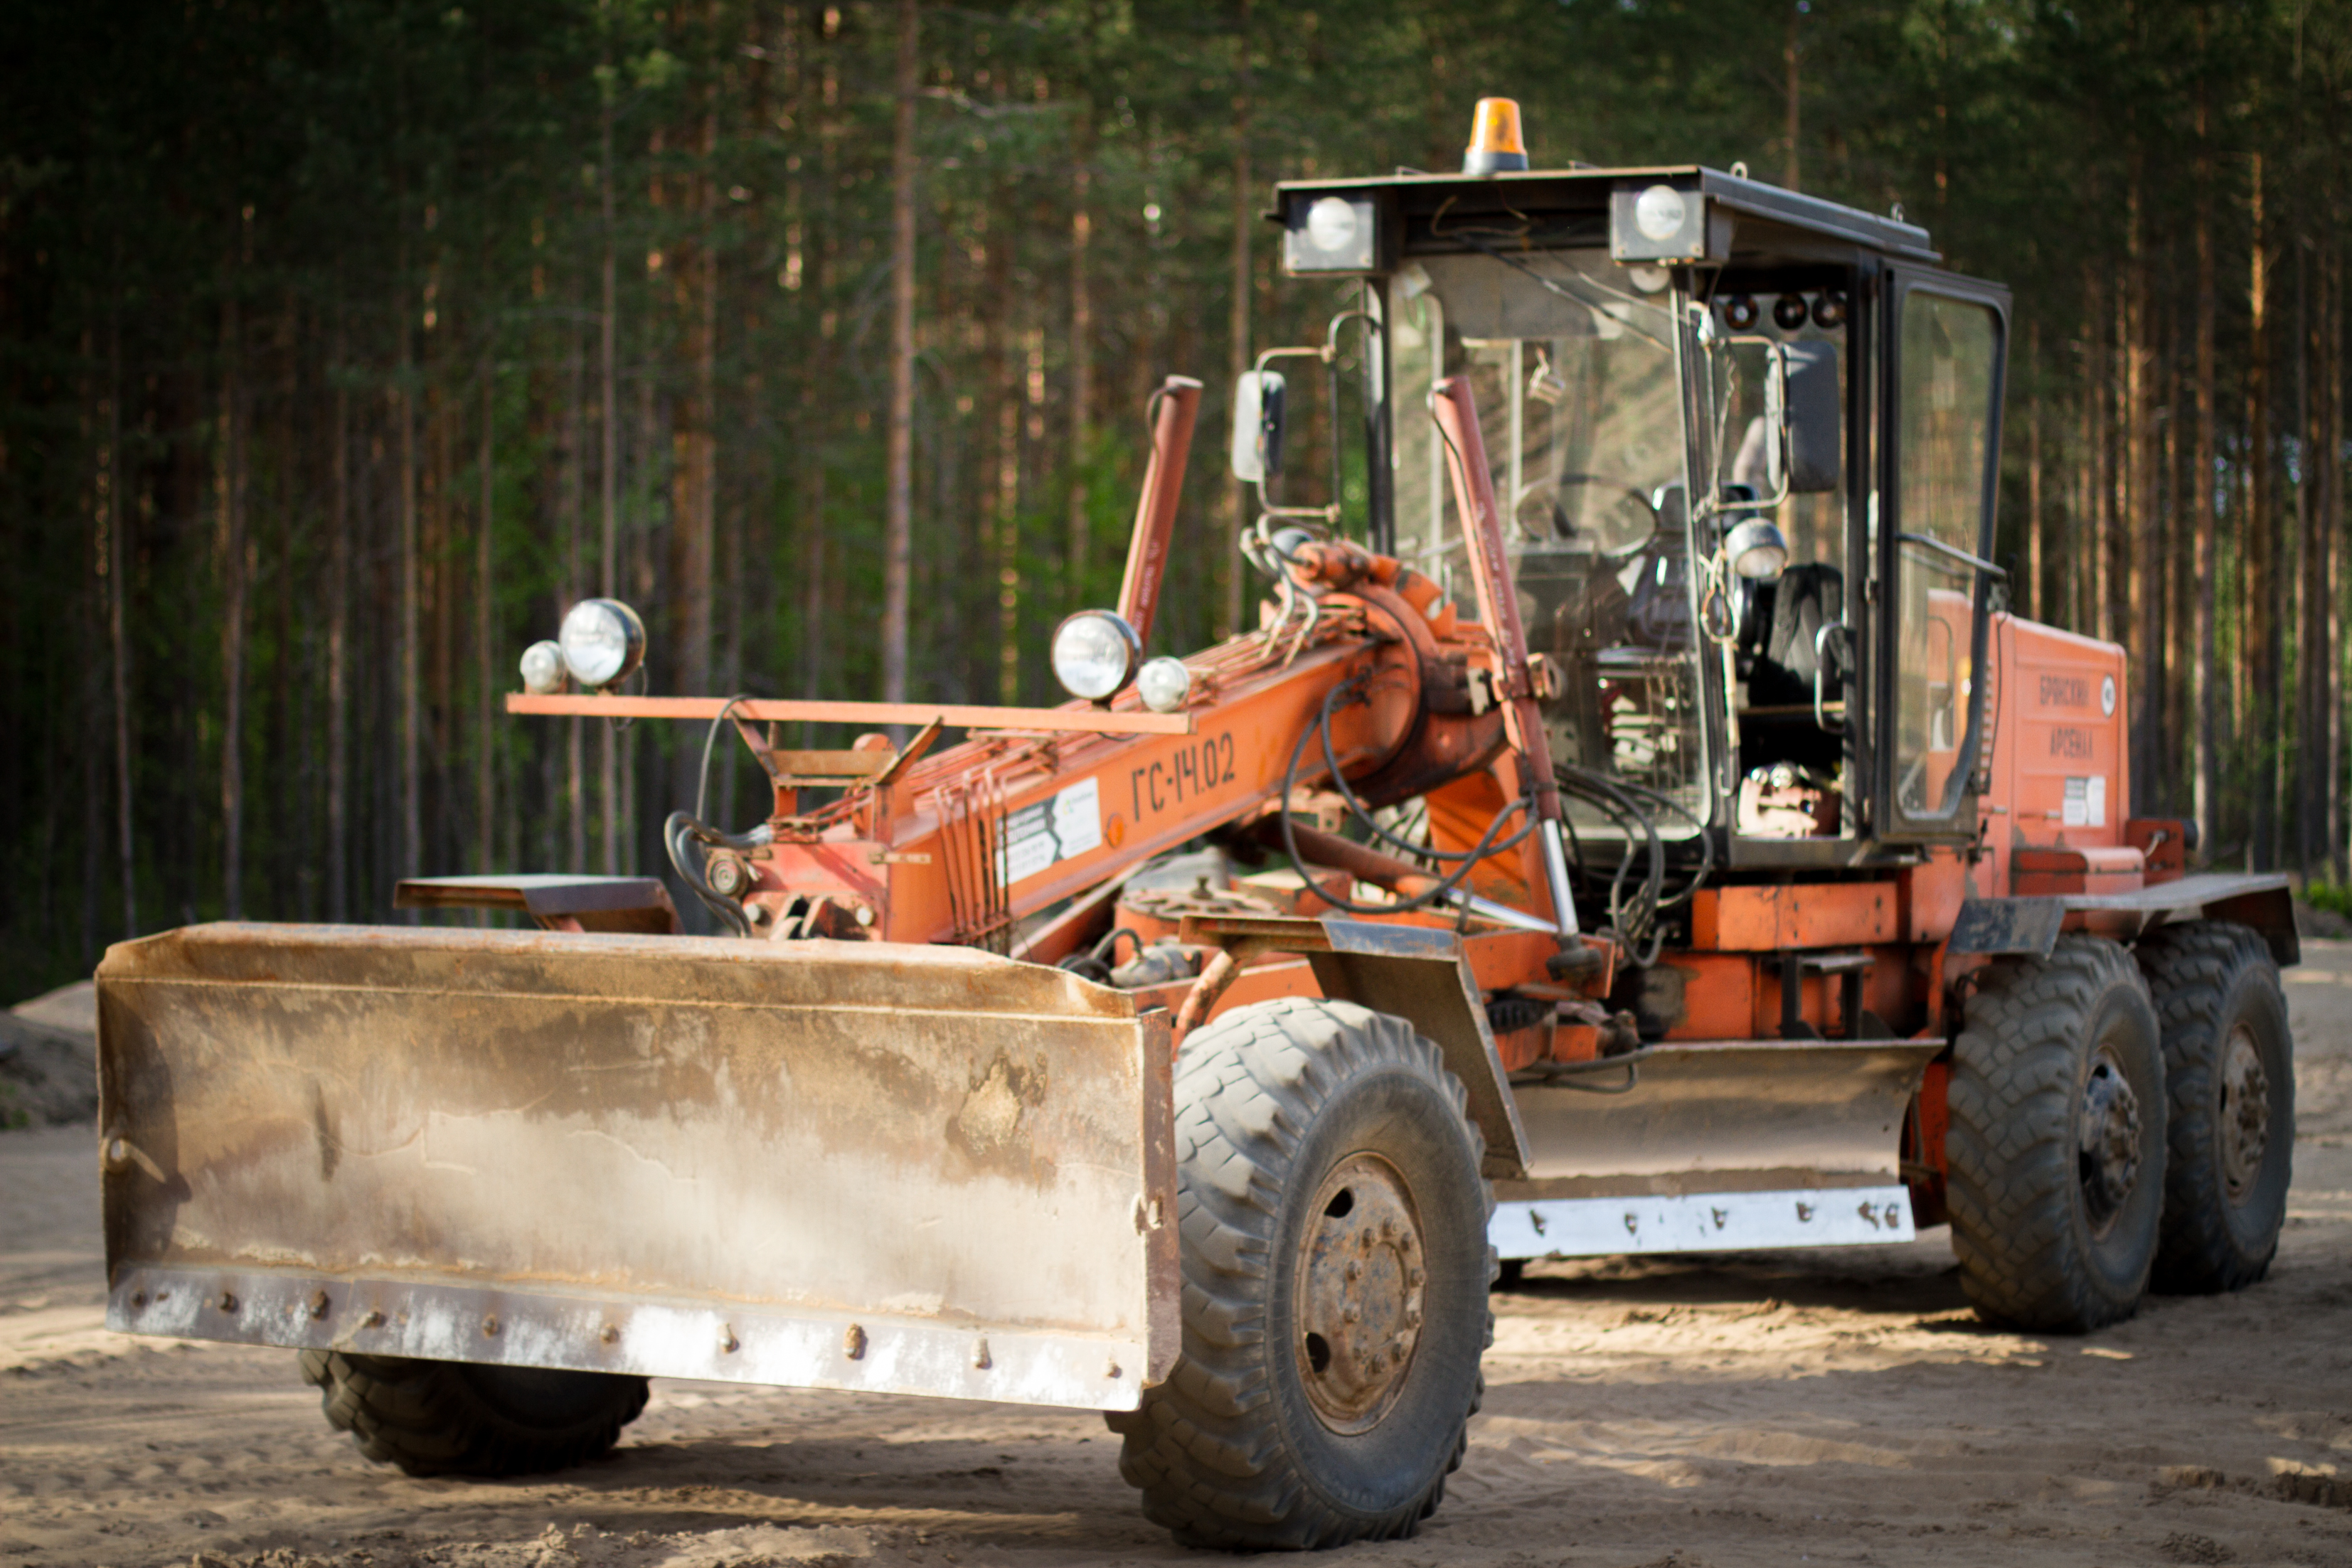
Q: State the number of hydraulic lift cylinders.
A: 2